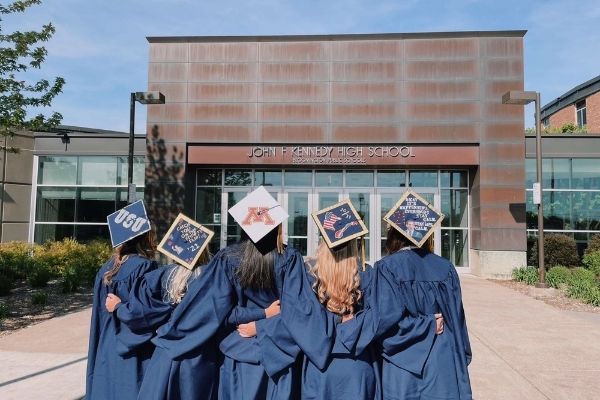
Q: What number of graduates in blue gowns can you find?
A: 5